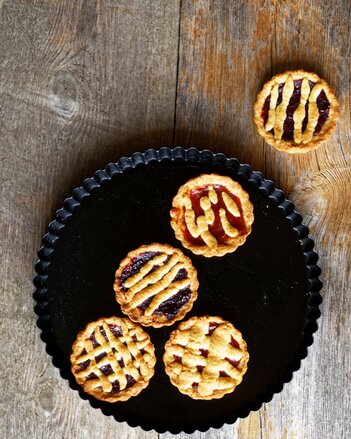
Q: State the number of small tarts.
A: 5